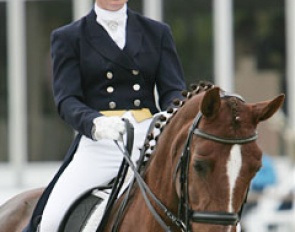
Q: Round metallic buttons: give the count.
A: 6